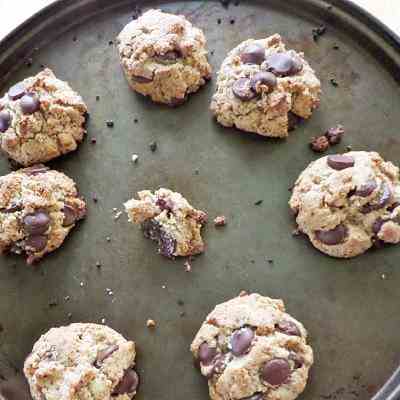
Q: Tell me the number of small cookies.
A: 1